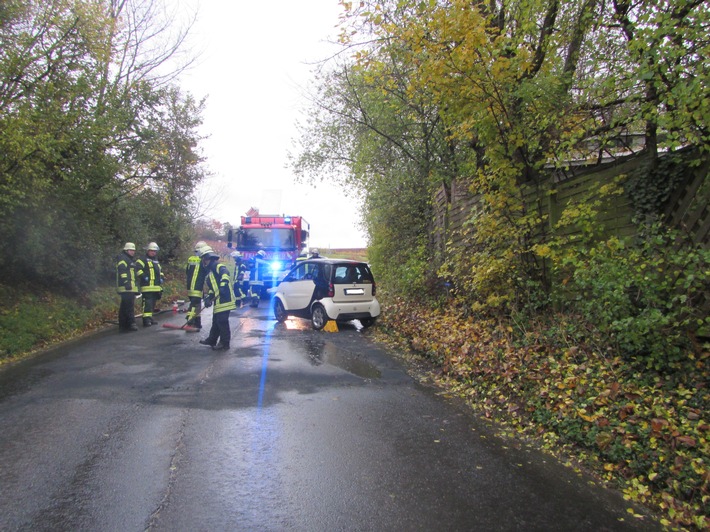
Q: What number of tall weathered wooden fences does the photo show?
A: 1